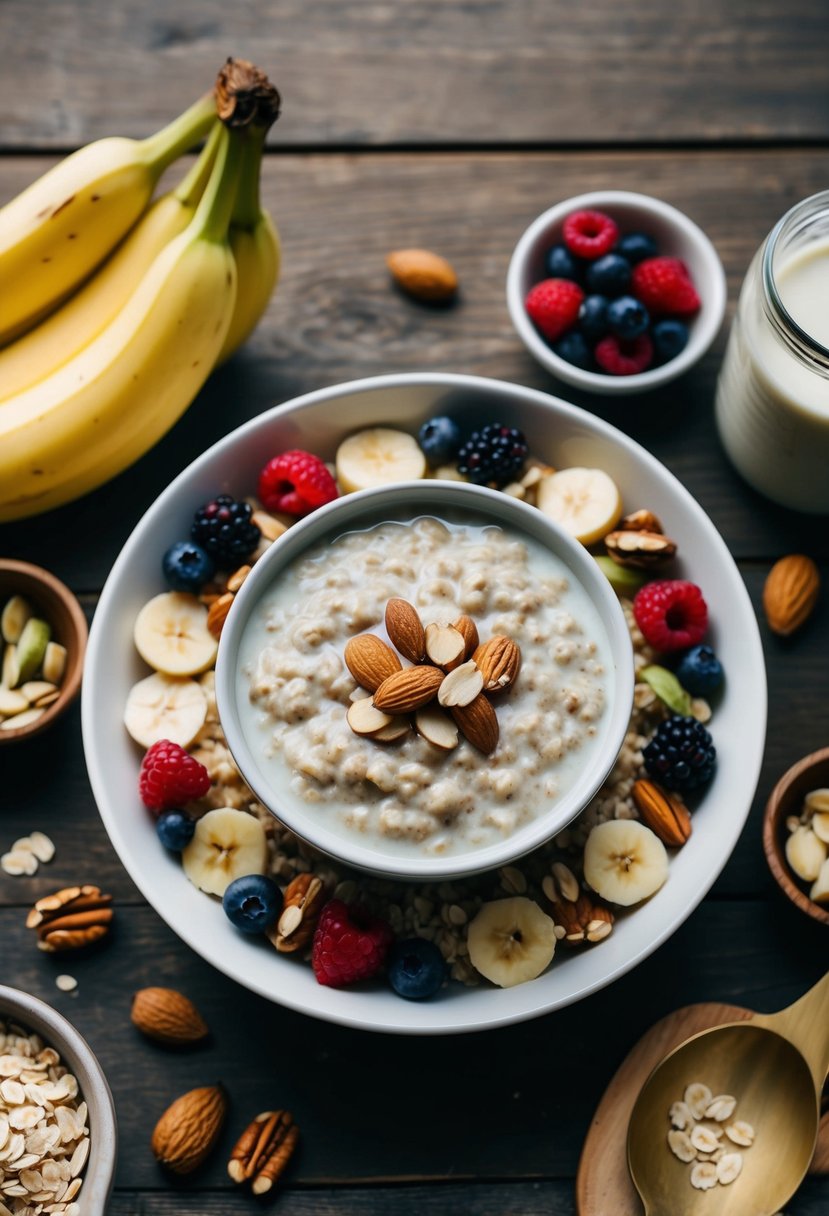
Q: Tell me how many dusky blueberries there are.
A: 13